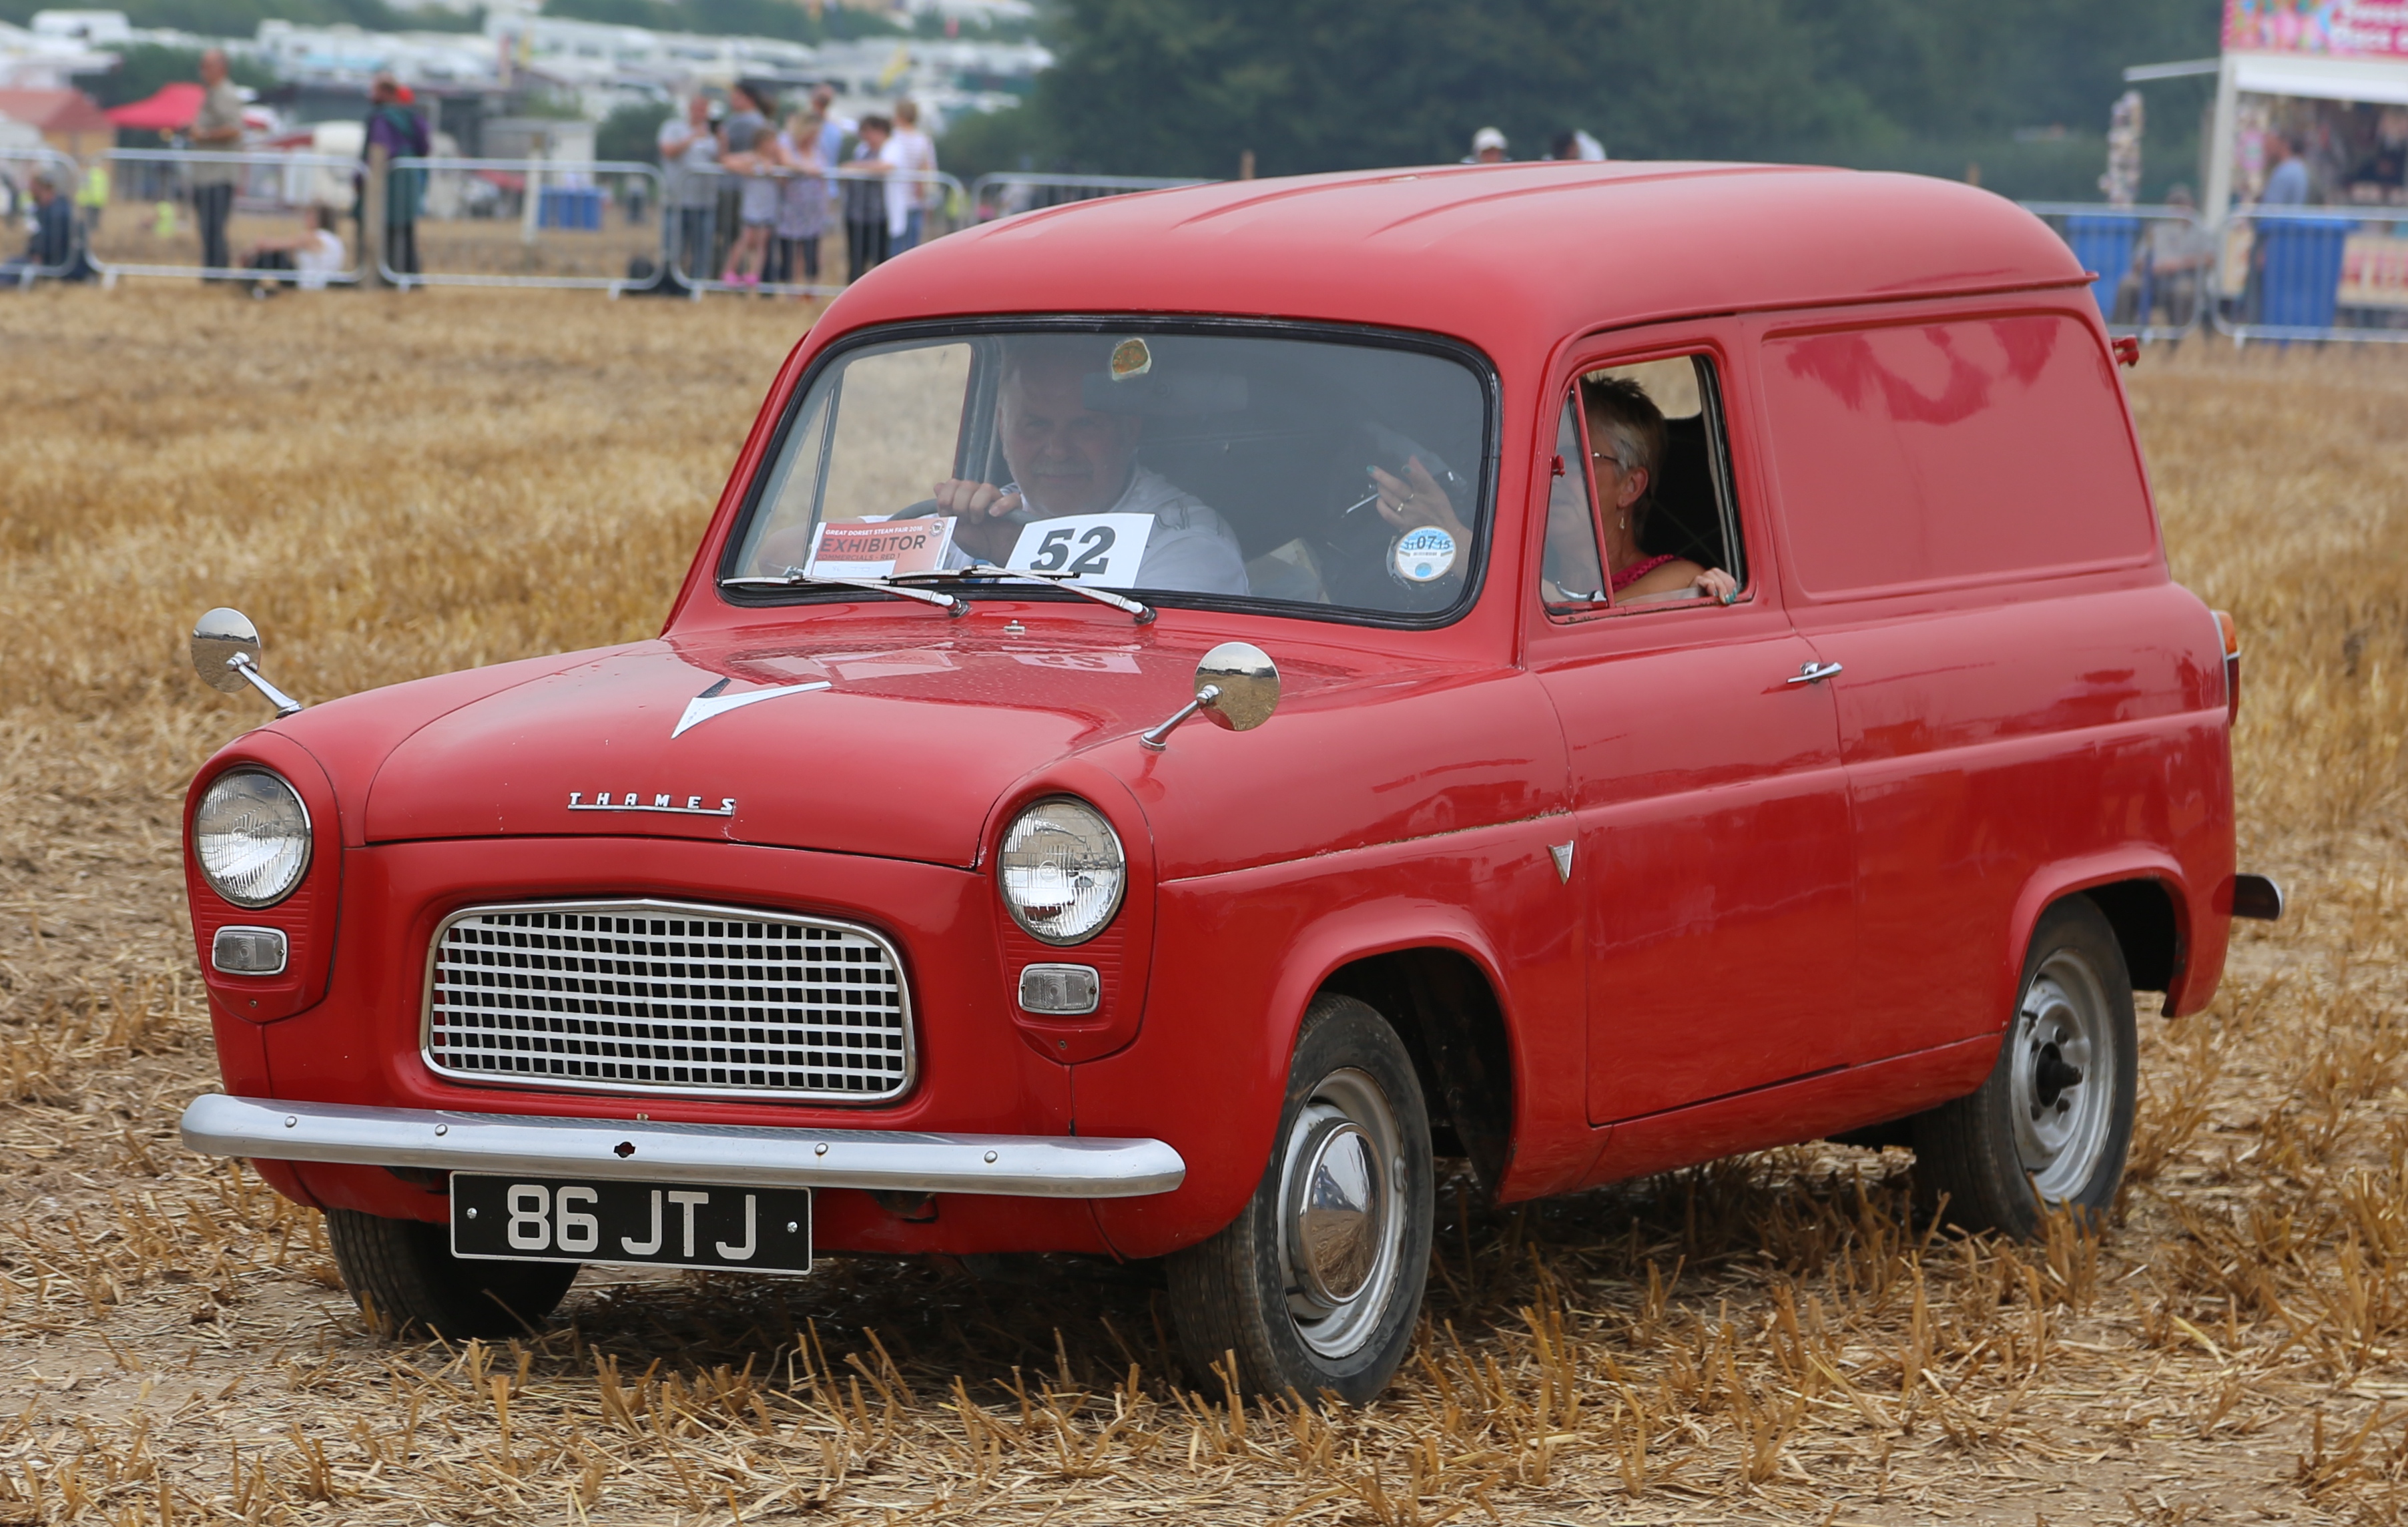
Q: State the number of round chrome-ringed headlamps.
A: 2